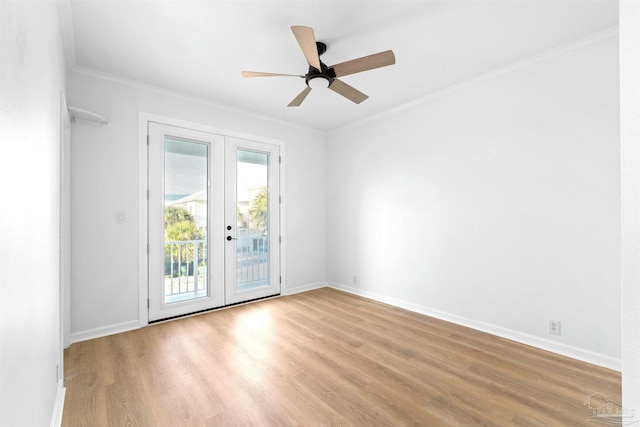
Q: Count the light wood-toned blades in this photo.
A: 5